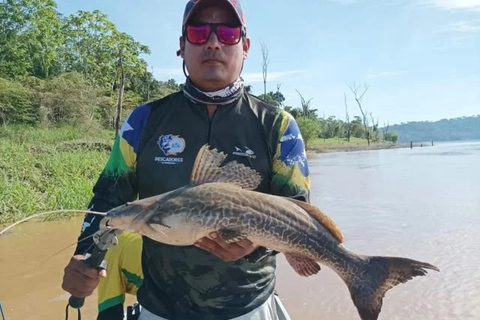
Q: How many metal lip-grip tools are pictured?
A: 1